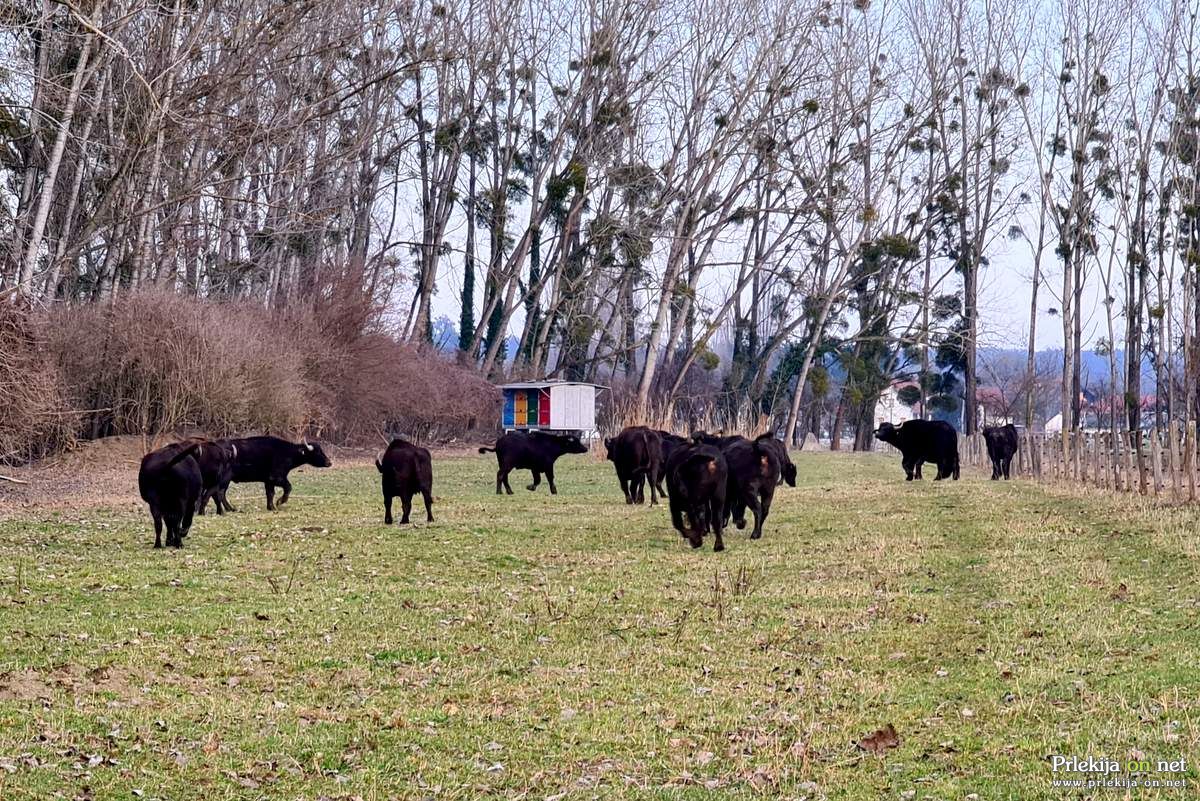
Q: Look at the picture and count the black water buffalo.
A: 13